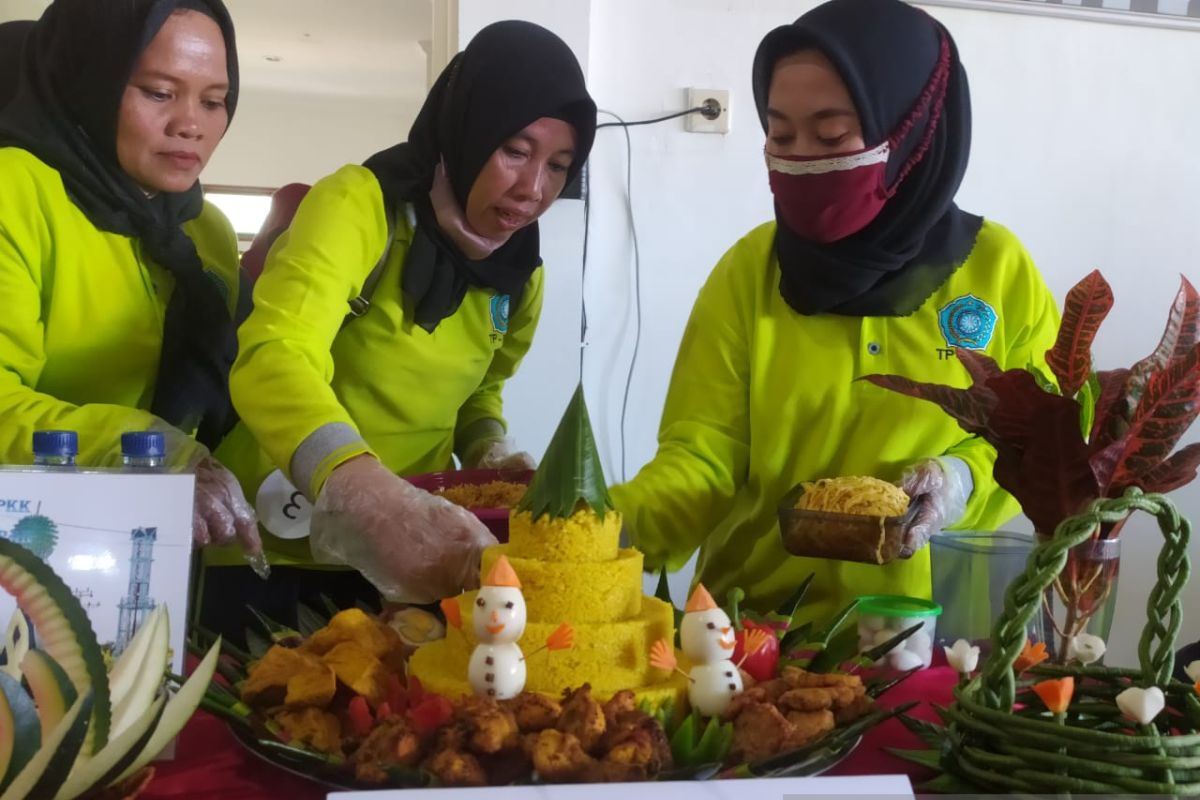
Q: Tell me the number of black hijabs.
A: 3